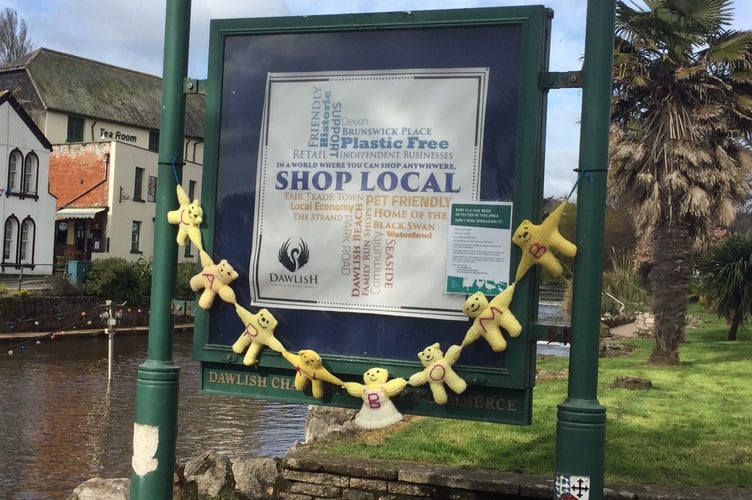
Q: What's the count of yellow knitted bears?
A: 8